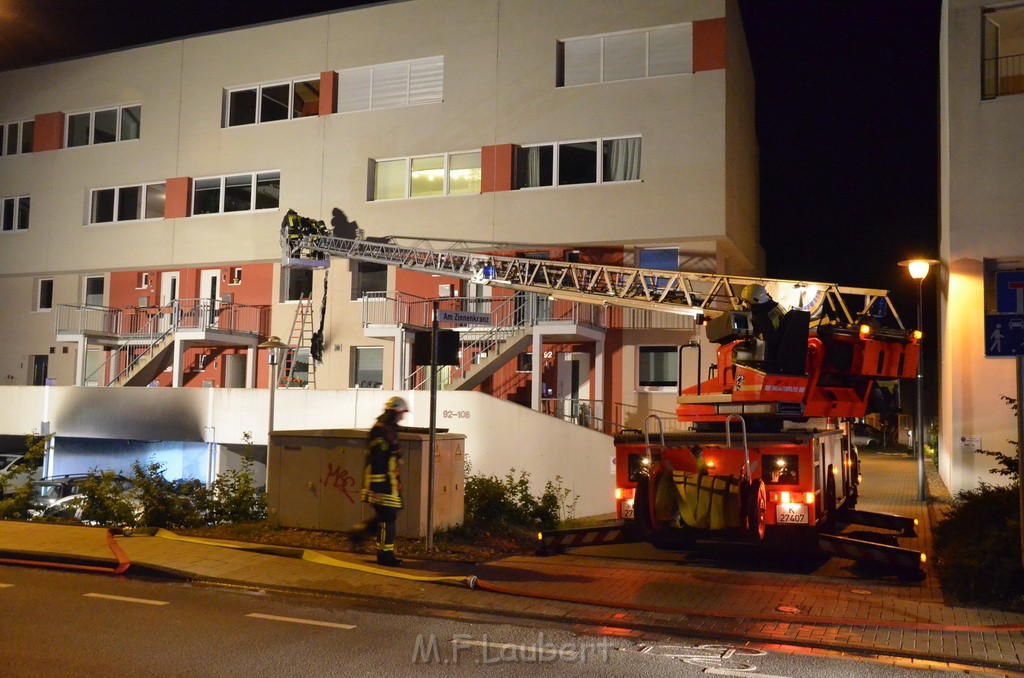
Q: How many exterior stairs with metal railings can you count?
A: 2